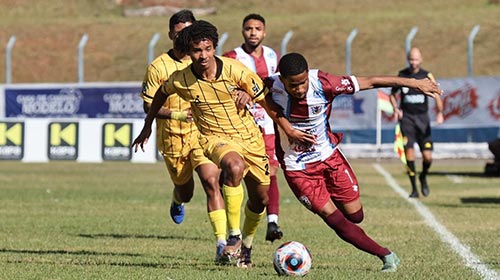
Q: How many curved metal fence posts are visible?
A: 8